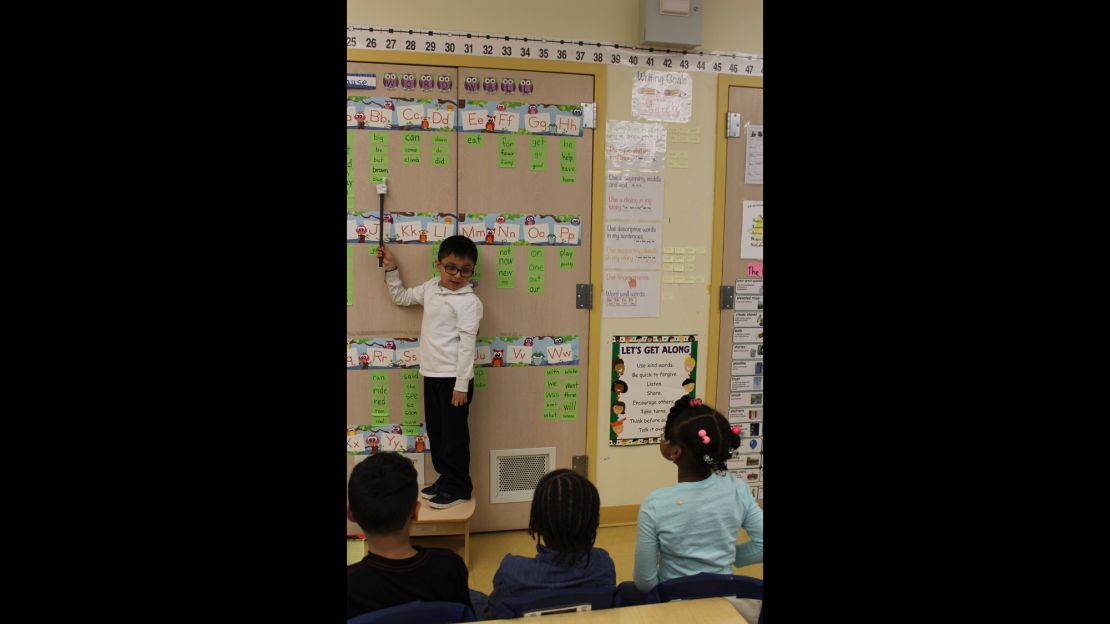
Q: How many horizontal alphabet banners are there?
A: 4